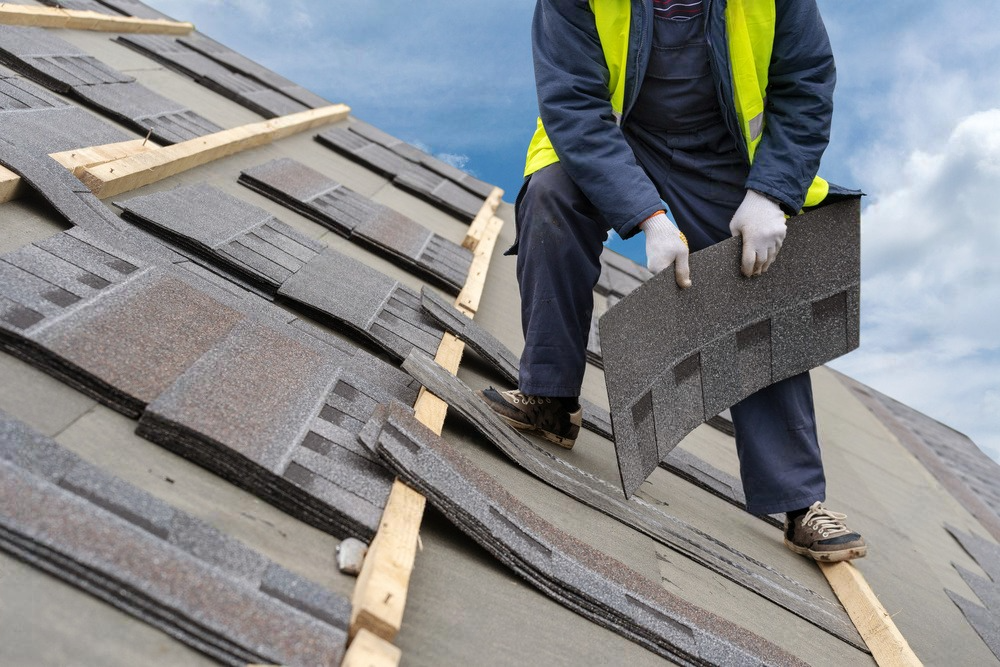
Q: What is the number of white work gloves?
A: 2